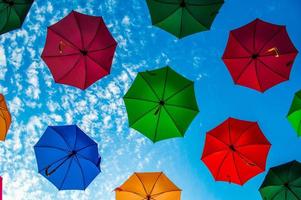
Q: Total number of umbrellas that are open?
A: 11